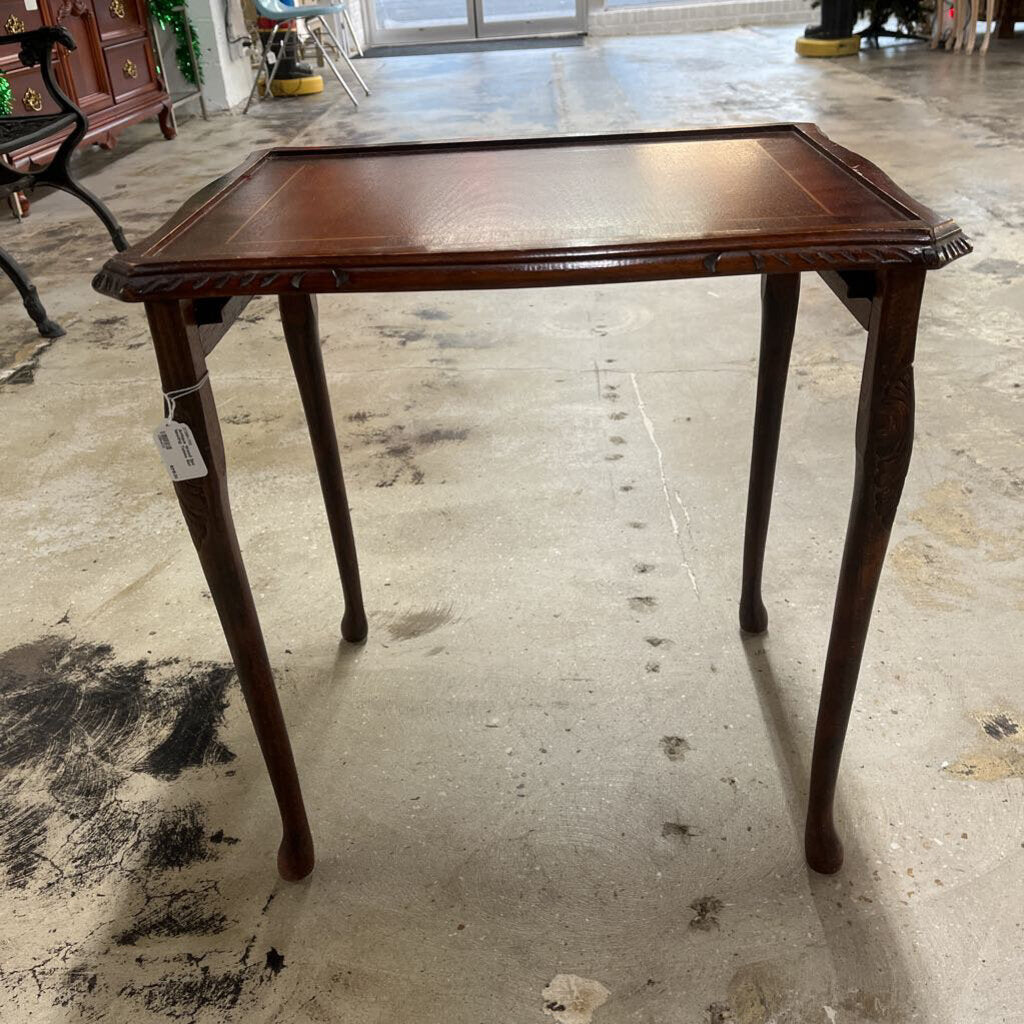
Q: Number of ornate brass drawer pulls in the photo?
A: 4